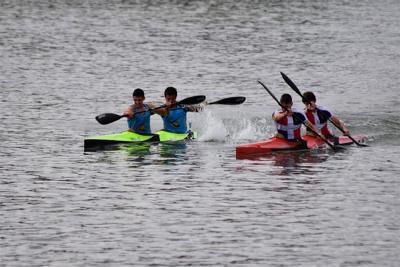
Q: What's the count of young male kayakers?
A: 4